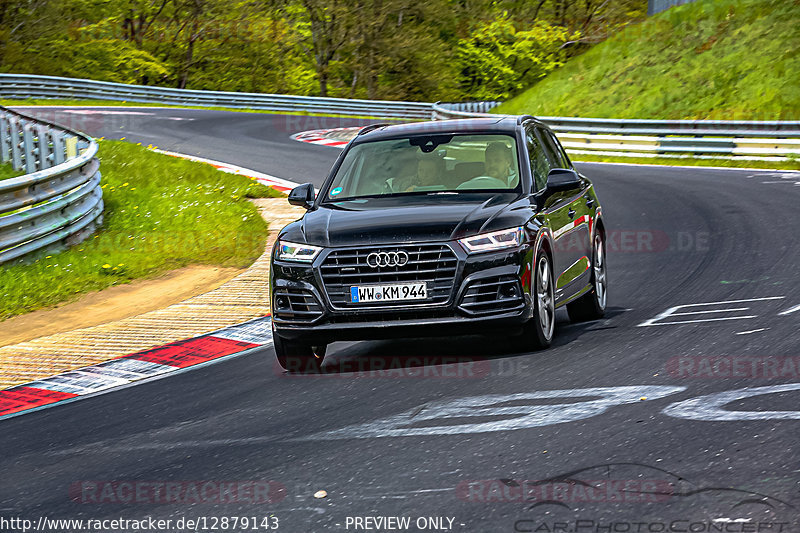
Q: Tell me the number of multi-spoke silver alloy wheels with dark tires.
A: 2